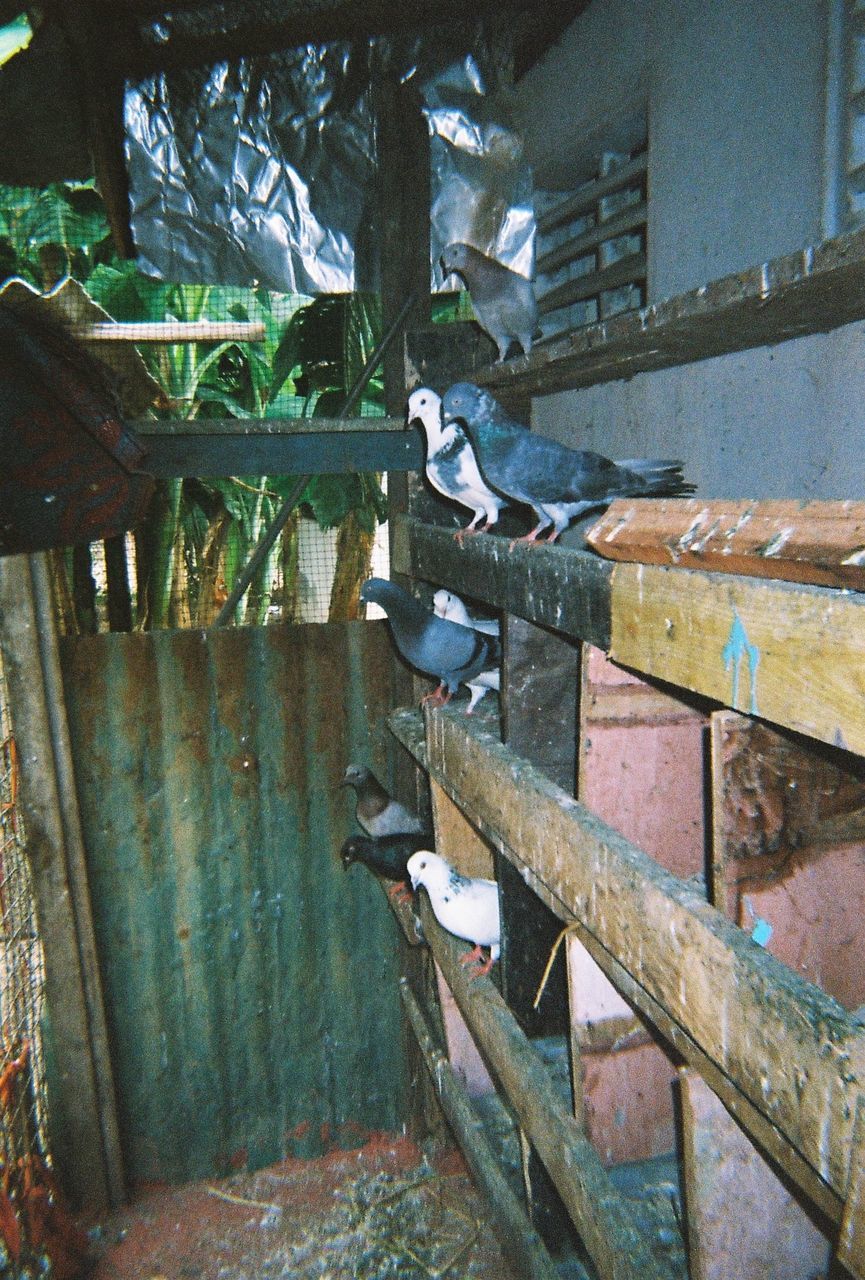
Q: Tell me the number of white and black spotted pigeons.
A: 2